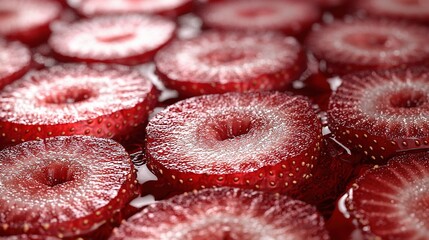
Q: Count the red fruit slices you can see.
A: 14